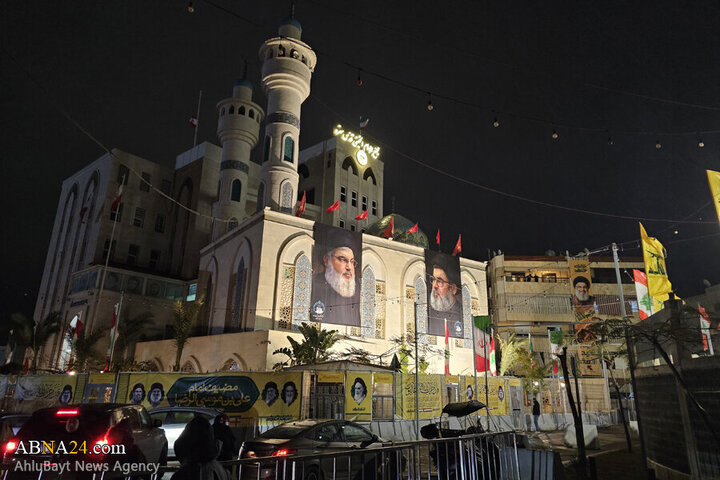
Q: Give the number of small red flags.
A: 7